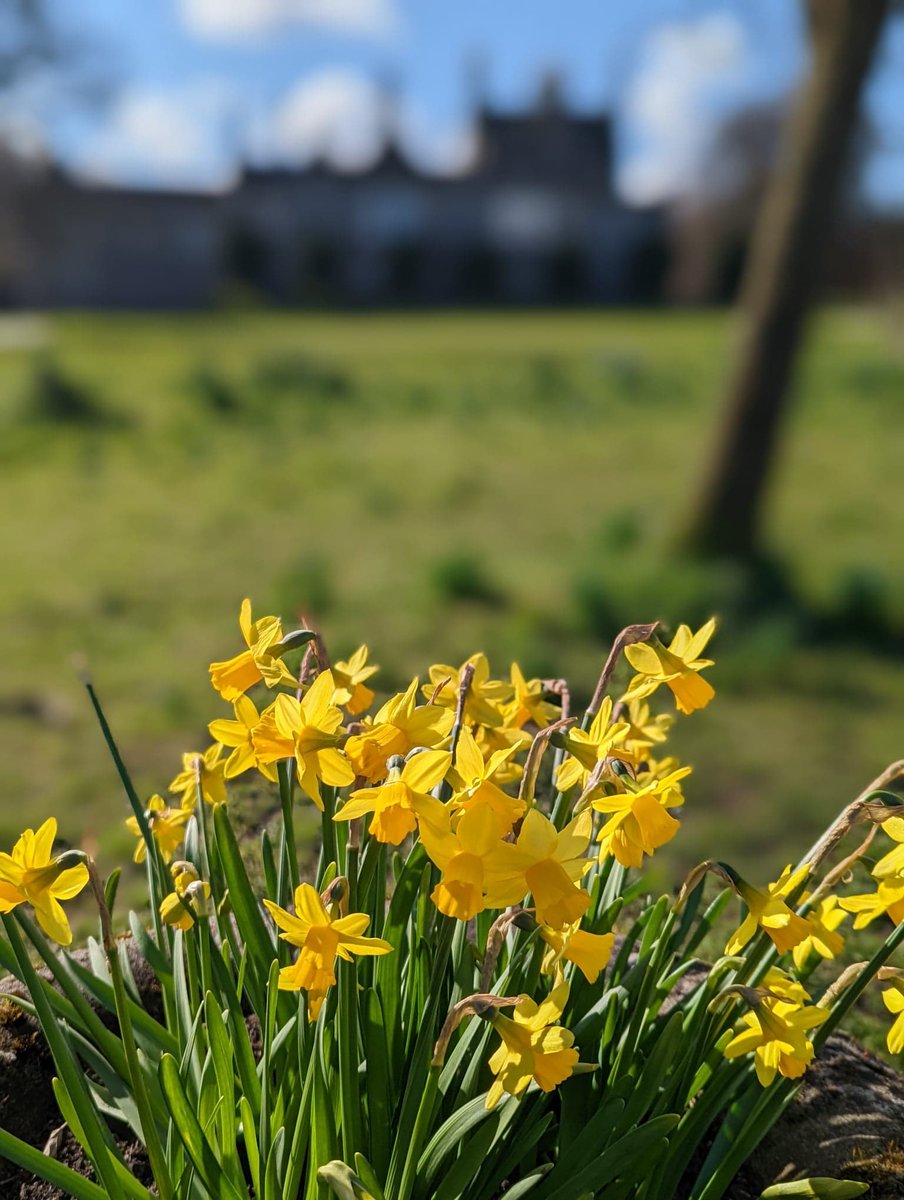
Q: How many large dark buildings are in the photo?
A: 1